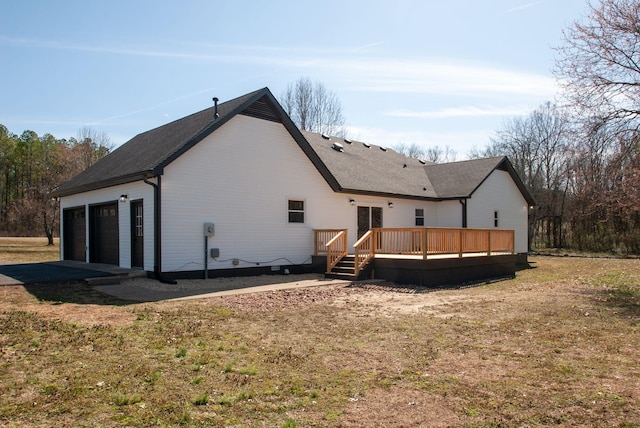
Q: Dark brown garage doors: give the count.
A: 2